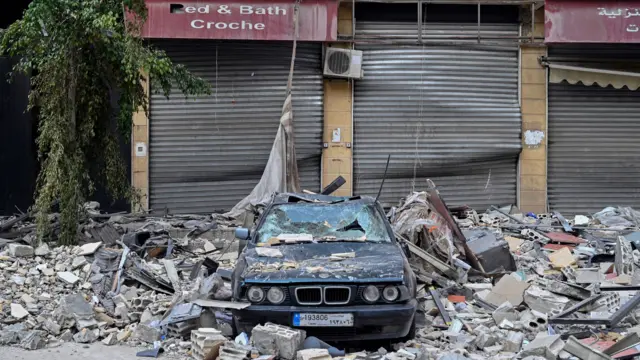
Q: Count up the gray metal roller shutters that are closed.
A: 3